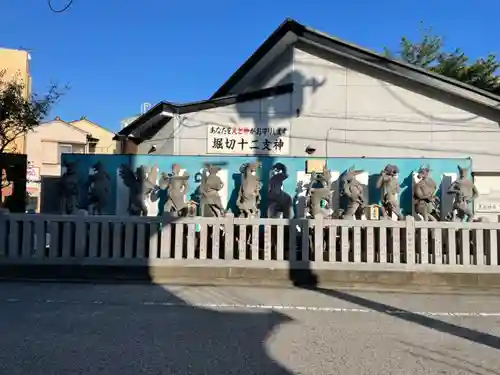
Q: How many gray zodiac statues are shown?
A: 12